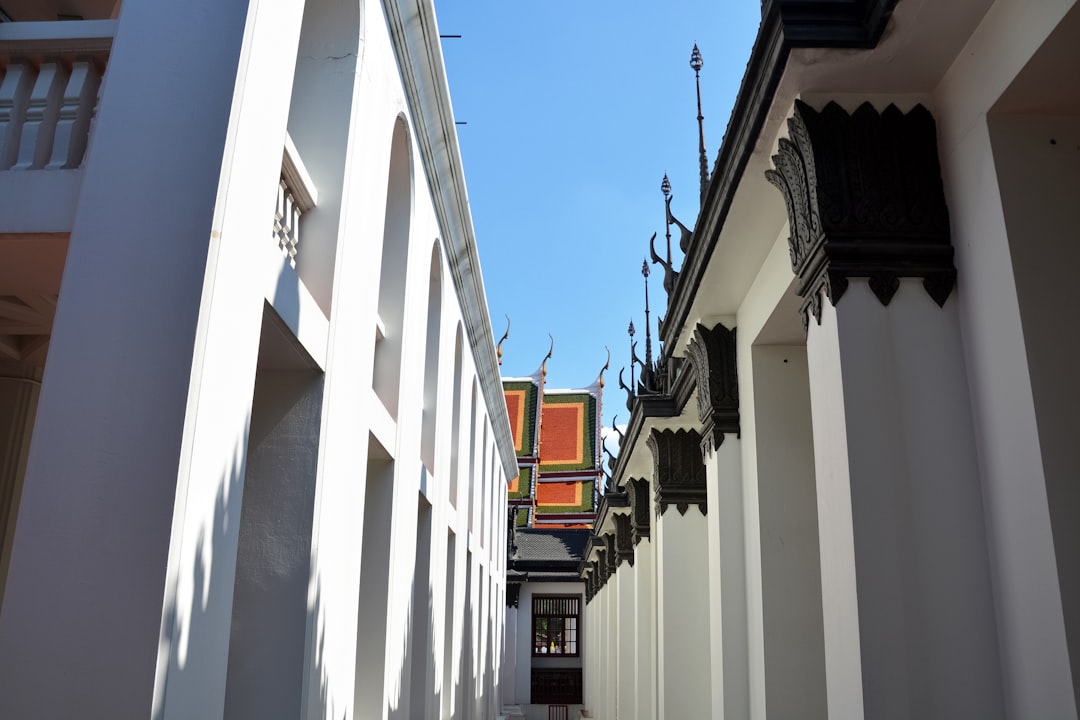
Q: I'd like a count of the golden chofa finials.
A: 3